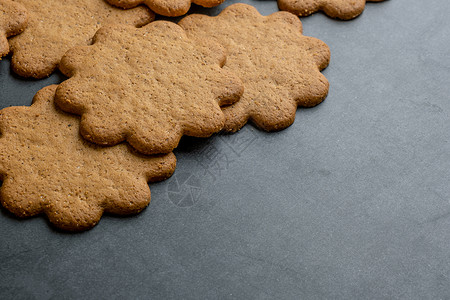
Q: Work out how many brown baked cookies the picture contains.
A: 7